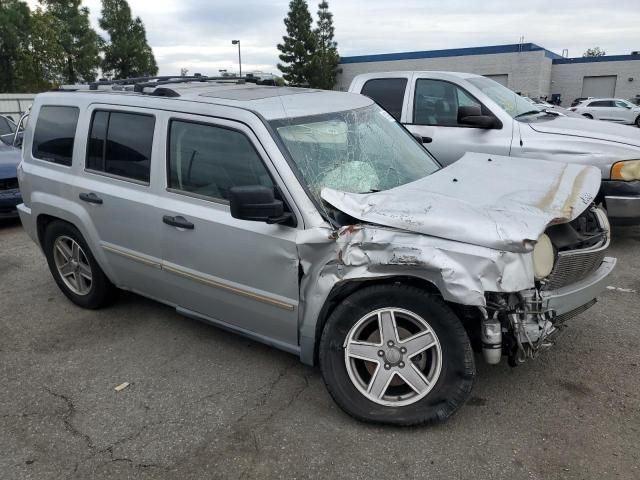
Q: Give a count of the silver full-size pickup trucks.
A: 1